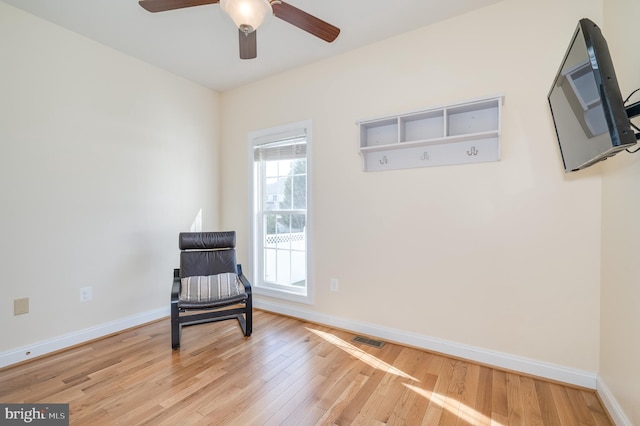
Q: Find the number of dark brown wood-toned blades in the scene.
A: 3